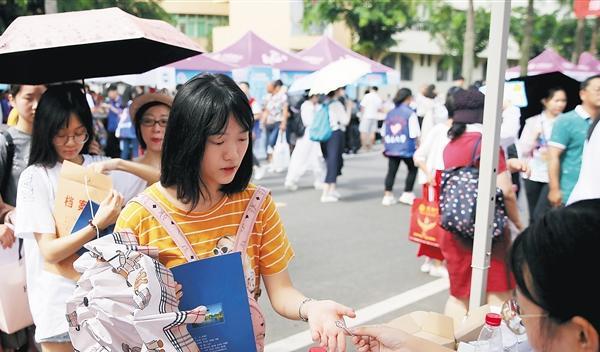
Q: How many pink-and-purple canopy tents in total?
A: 5